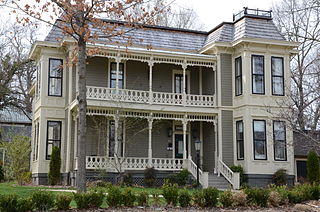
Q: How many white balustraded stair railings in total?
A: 2